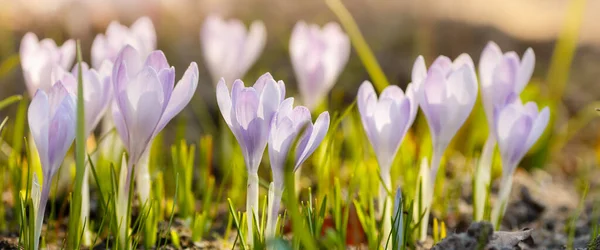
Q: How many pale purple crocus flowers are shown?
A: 13